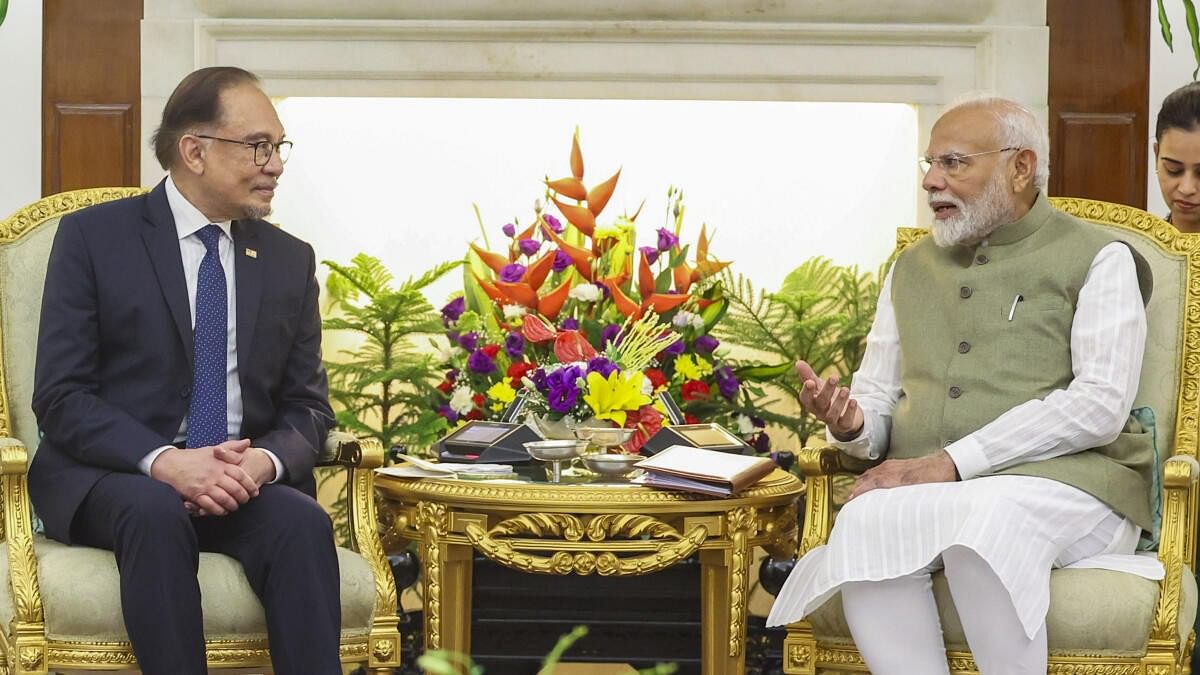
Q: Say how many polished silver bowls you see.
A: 3